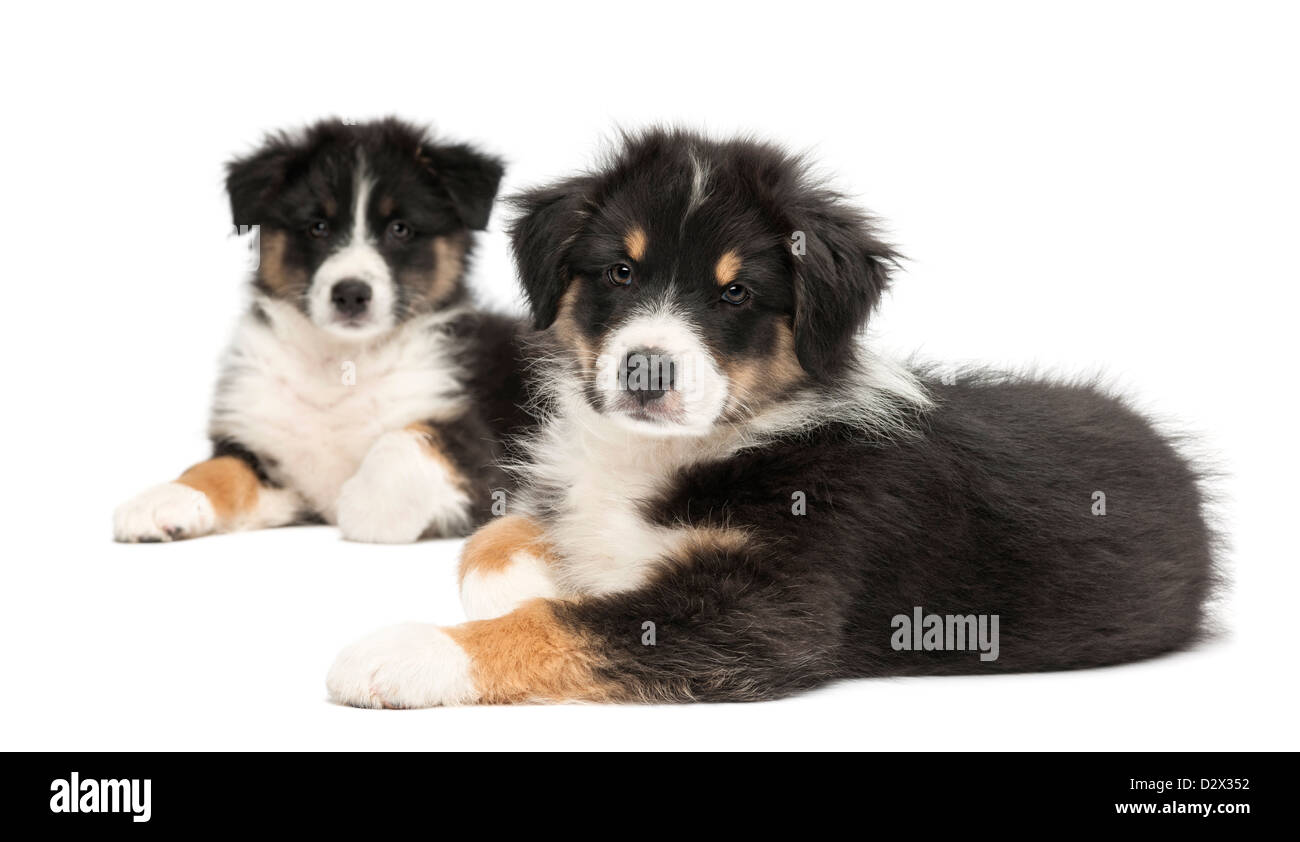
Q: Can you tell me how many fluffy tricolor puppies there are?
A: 2